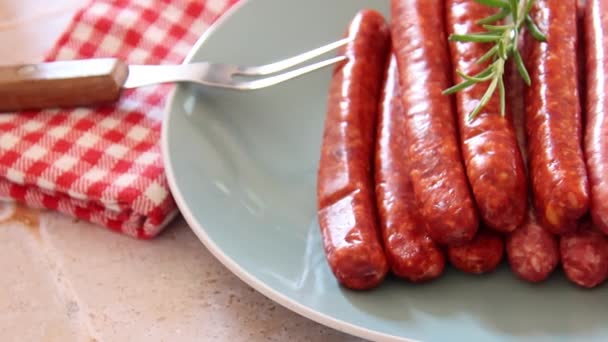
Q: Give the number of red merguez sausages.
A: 9